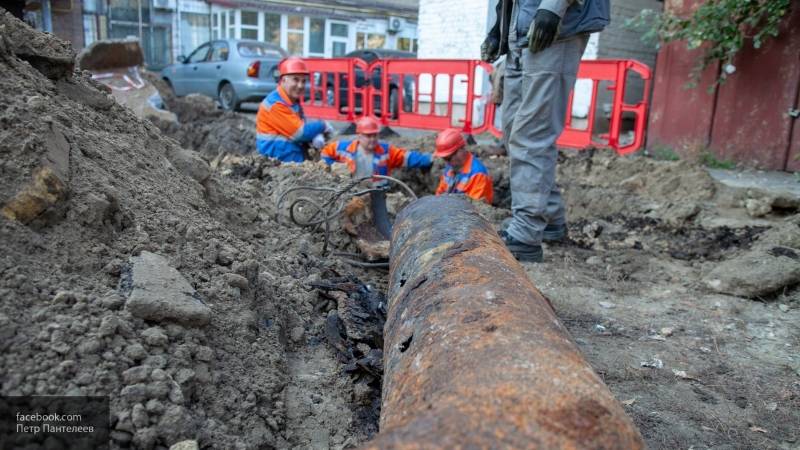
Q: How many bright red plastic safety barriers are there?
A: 3